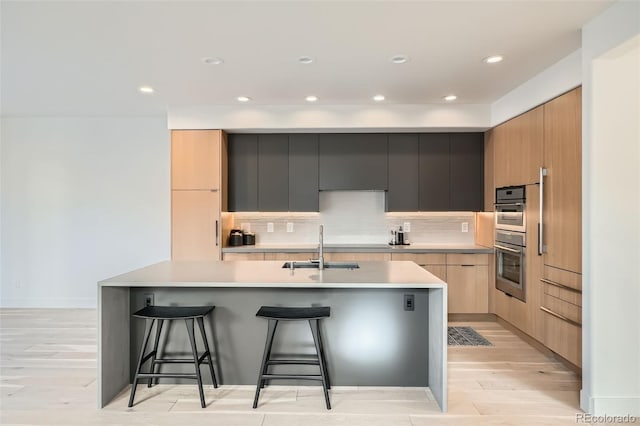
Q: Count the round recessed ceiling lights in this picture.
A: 9